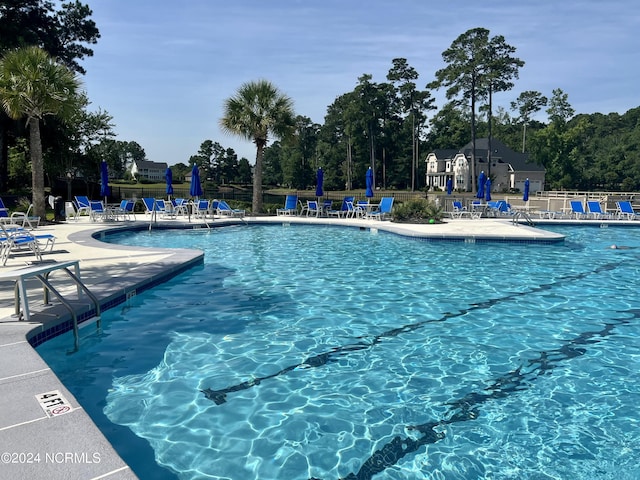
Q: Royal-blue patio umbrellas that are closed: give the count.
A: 9